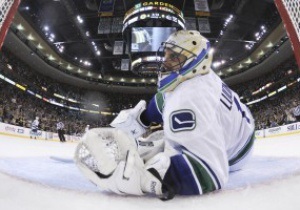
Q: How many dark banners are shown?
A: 1